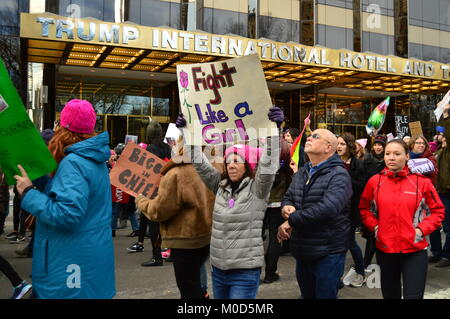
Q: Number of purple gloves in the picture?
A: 2